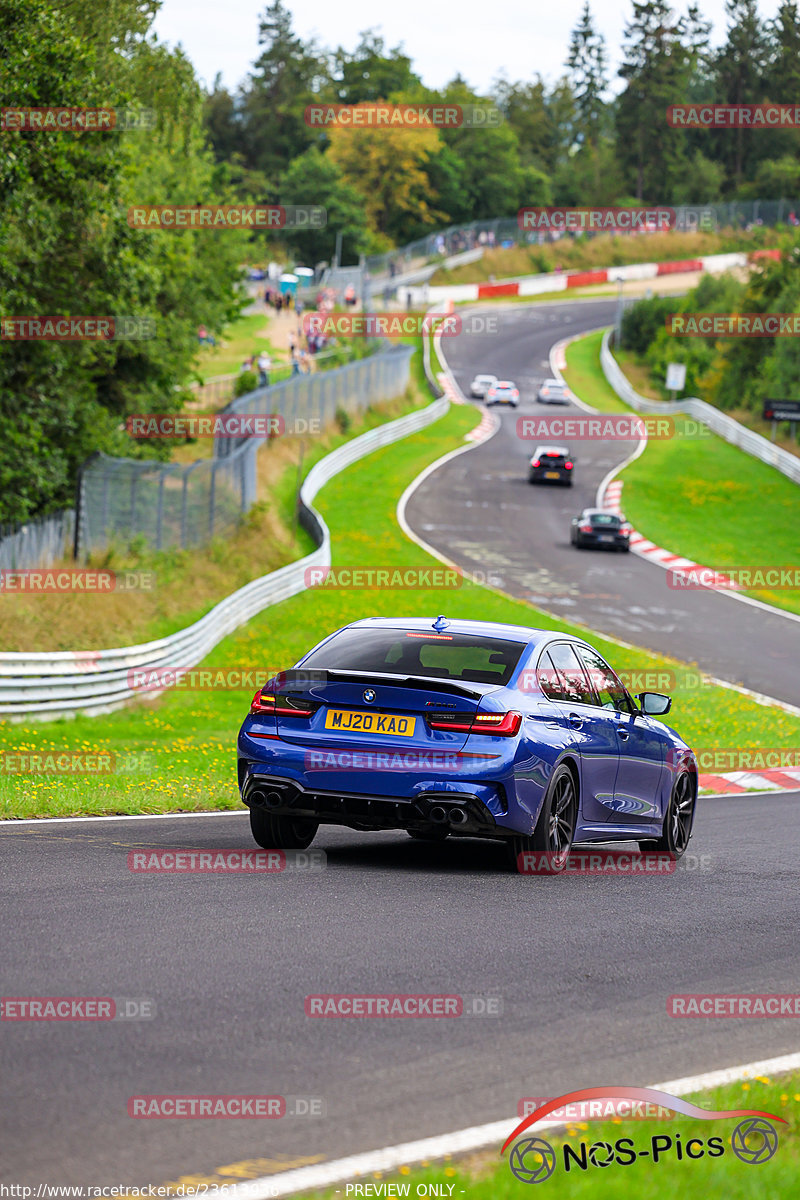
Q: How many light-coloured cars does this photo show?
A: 3